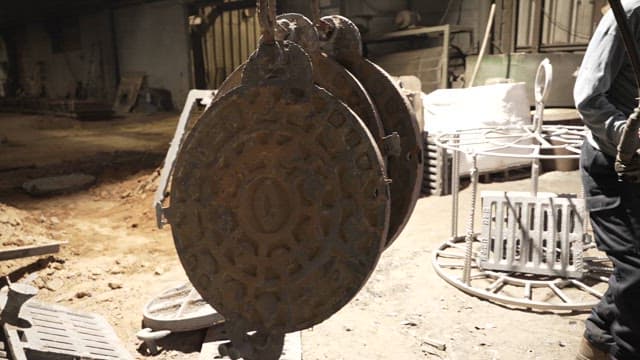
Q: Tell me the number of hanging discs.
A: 3